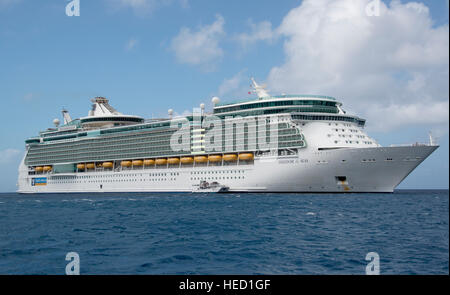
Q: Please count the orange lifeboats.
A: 15